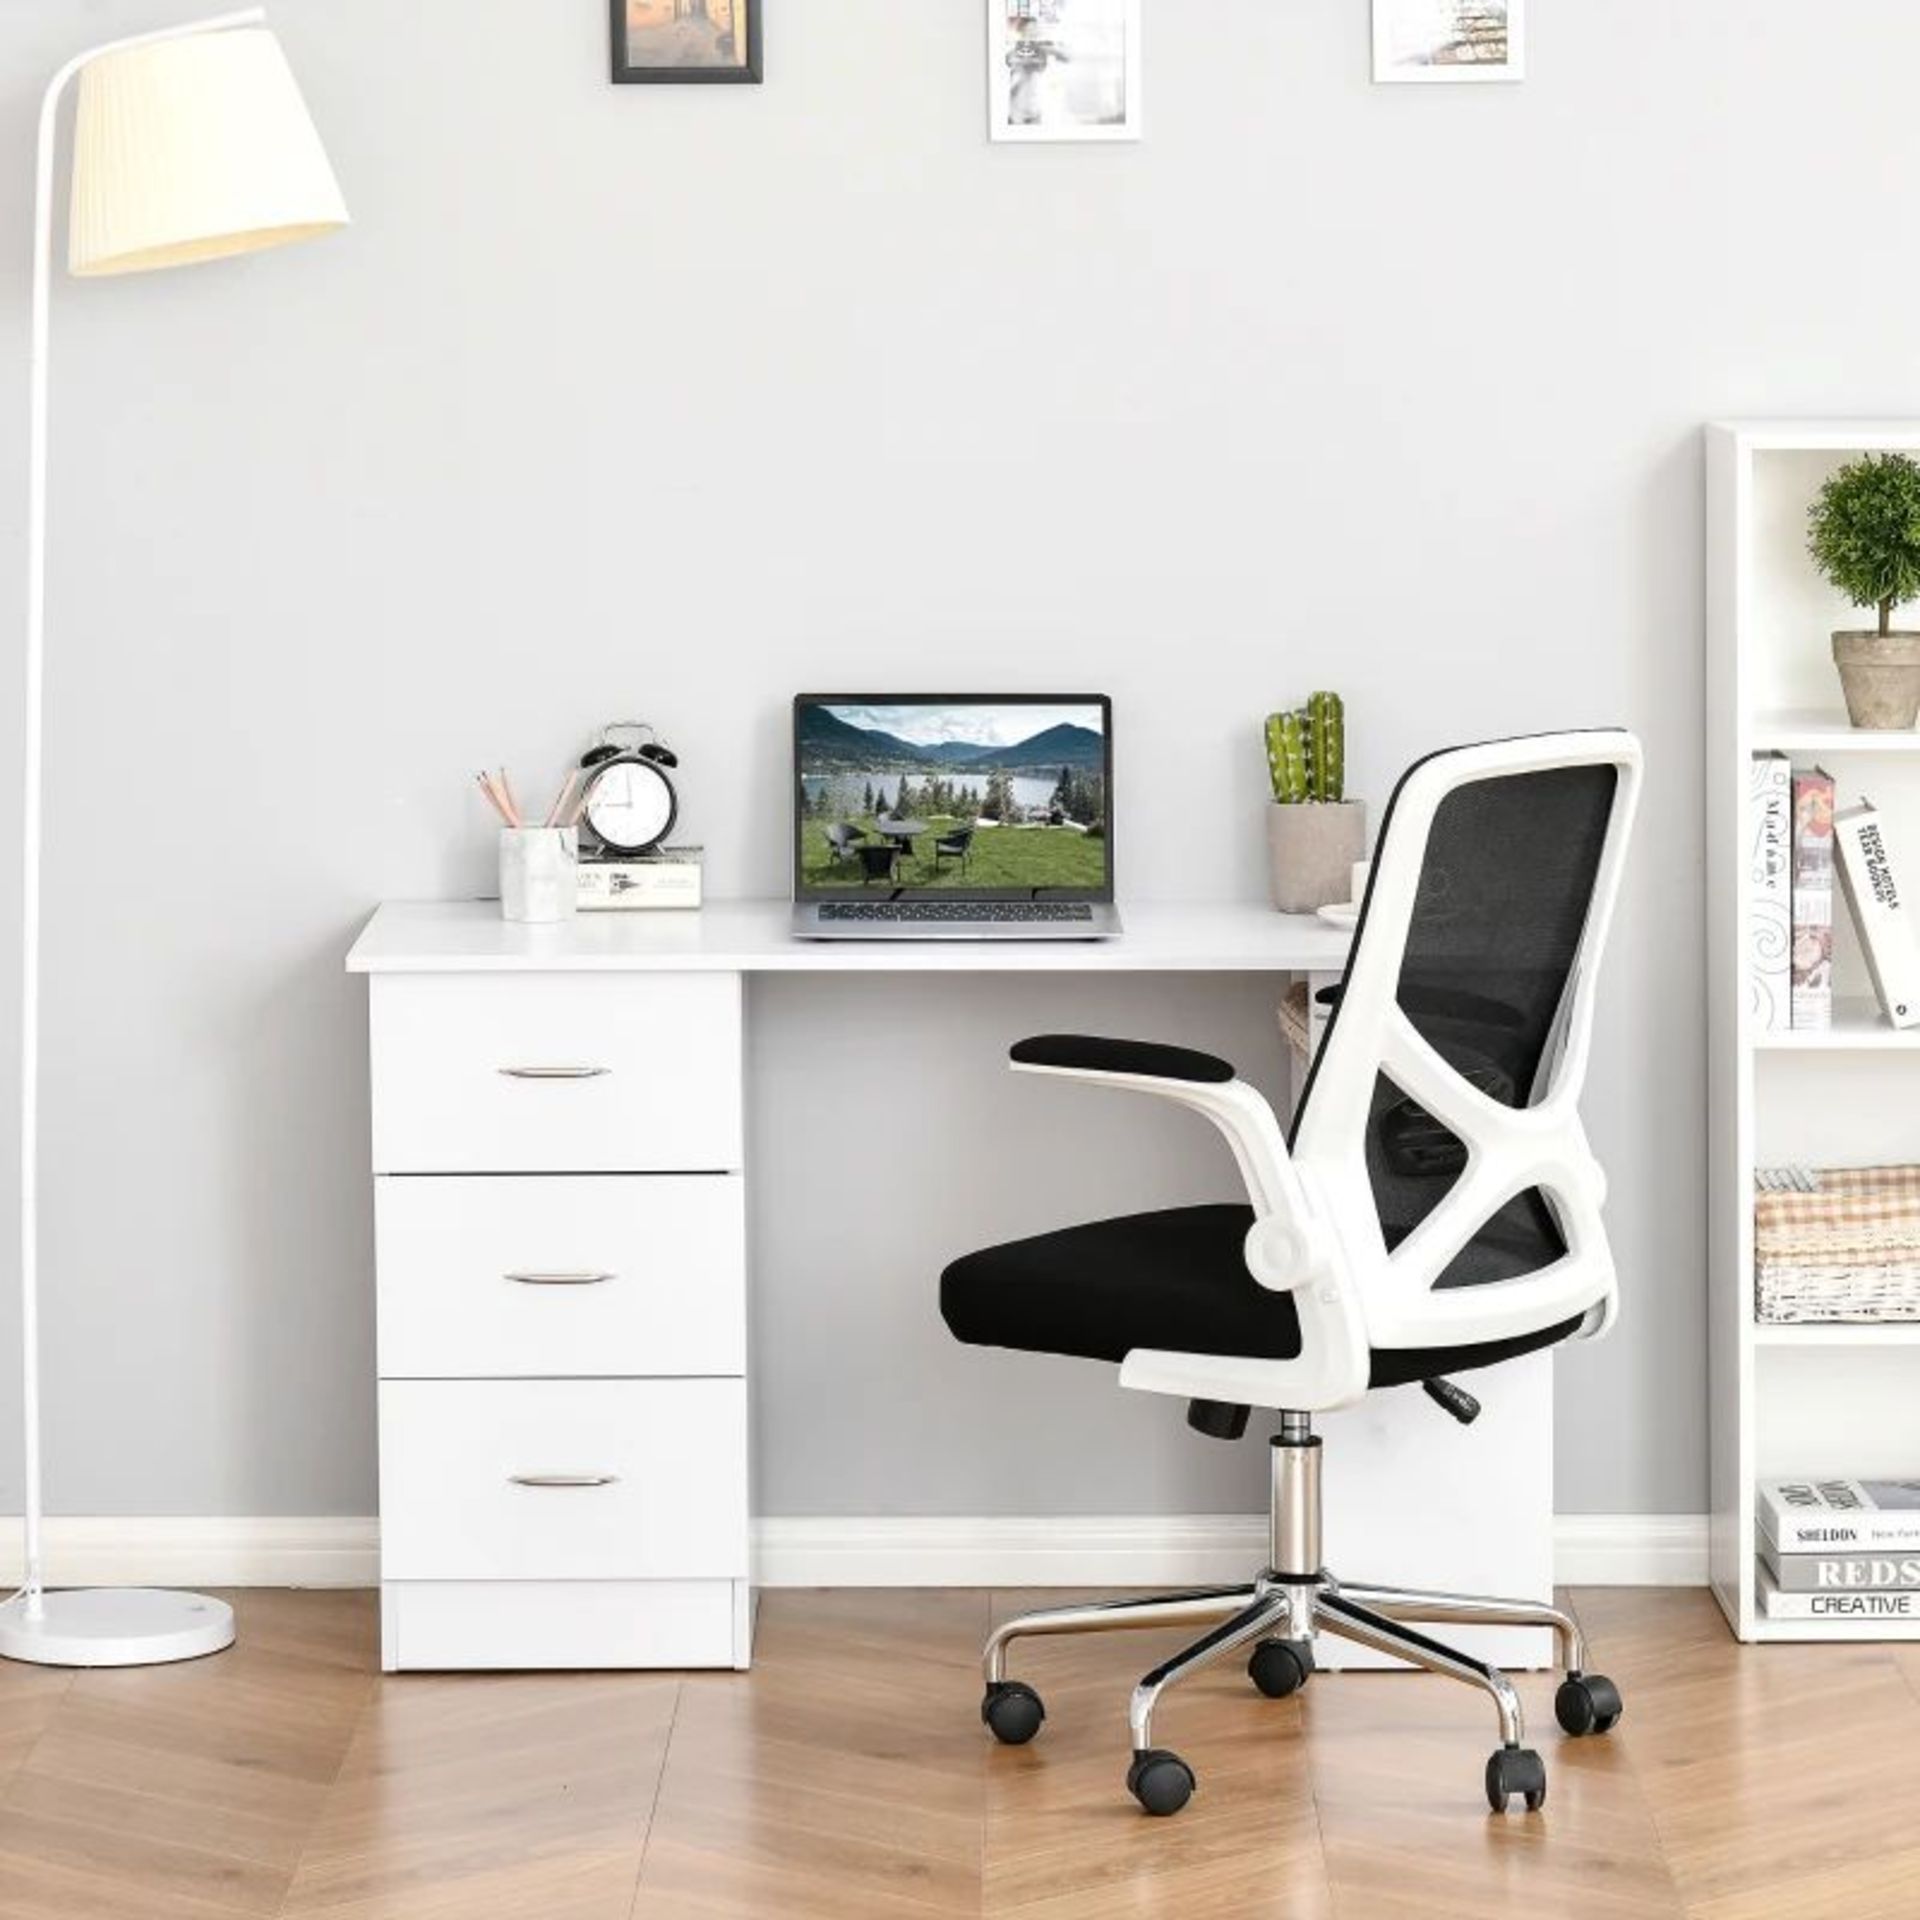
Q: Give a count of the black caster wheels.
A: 5